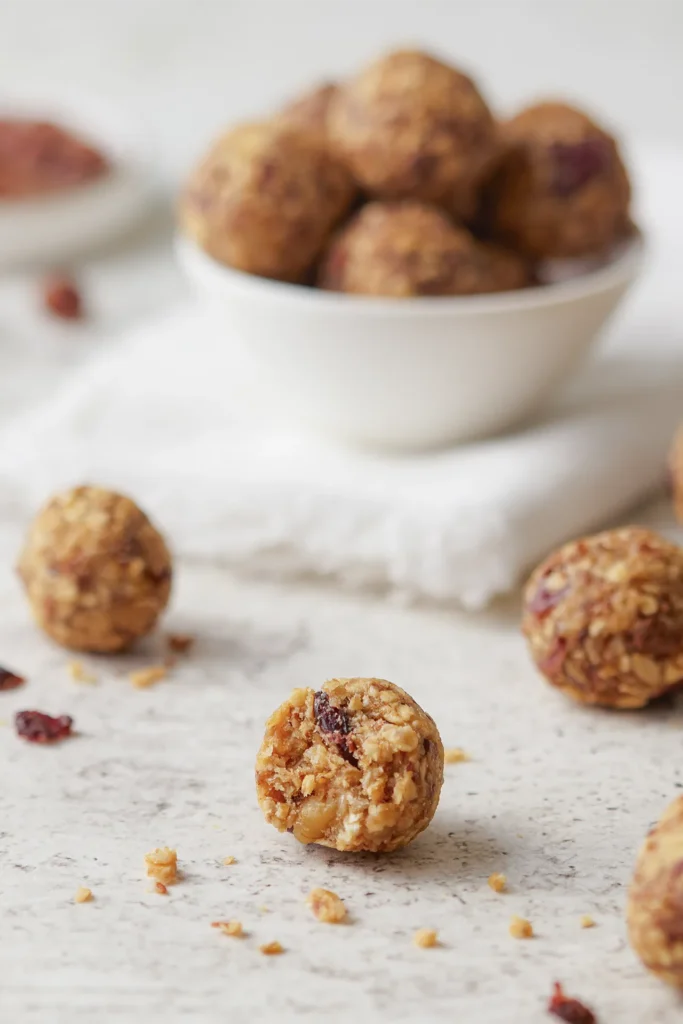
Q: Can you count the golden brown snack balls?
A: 10